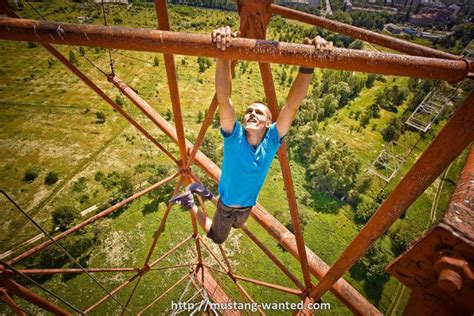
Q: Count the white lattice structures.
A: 2